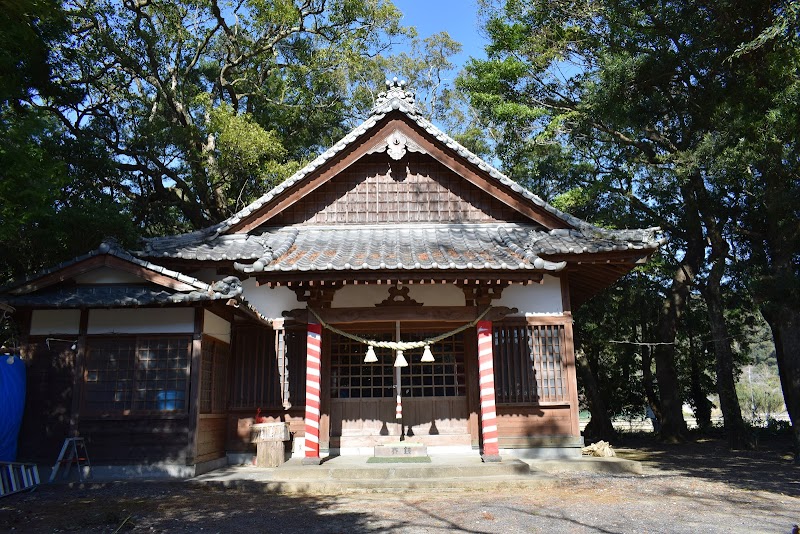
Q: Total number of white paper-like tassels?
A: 3